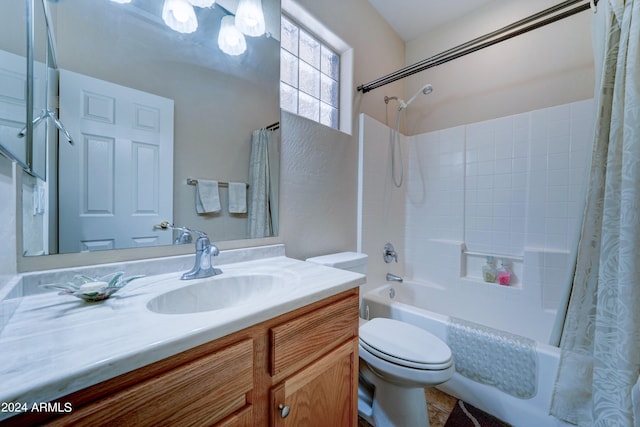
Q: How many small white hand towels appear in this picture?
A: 2